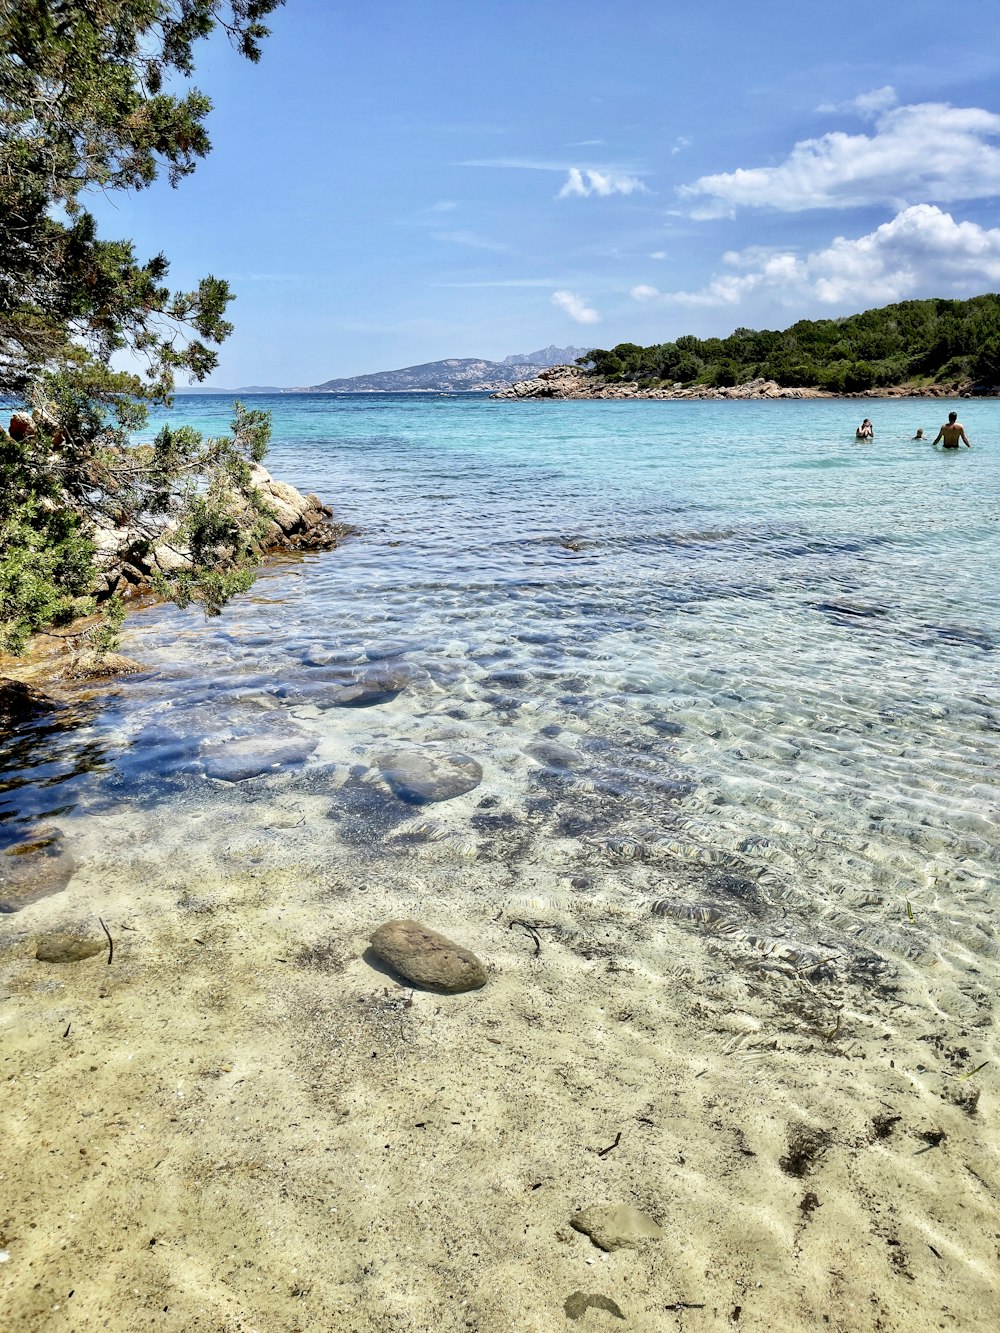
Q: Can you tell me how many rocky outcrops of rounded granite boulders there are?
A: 2